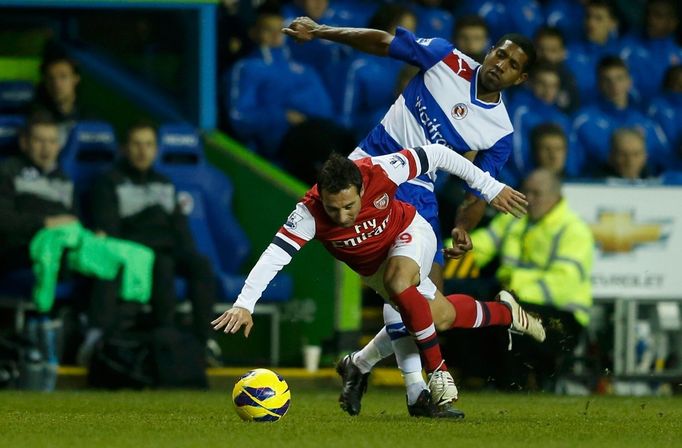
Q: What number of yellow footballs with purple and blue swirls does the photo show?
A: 1